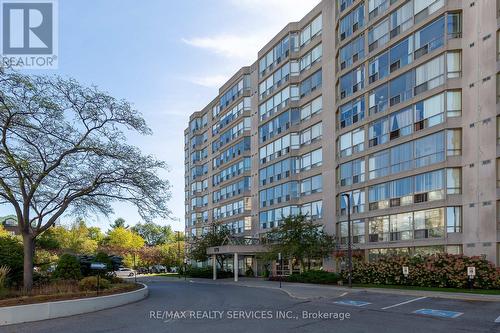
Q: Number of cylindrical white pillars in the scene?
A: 2